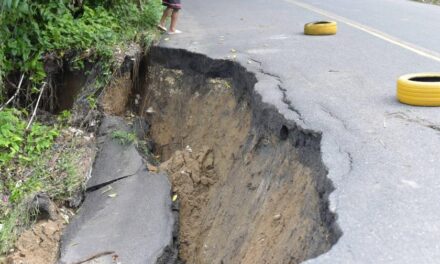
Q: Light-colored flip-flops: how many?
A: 2